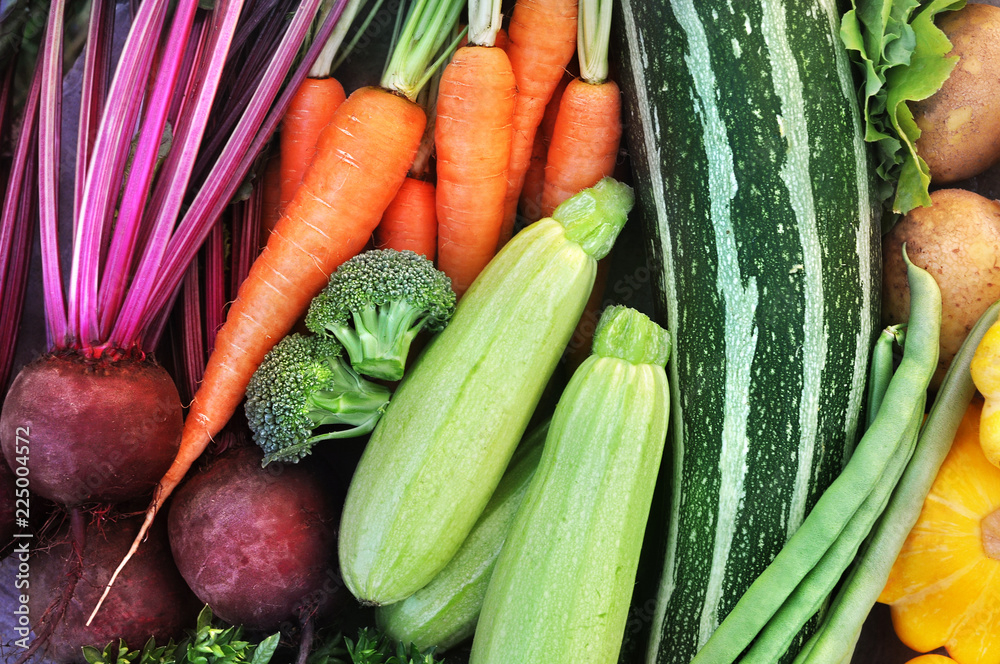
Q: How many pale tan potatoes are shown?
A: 2